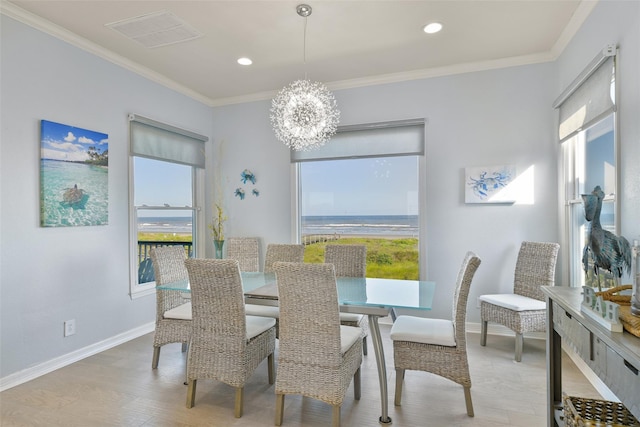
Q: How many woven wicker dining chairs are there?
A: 8